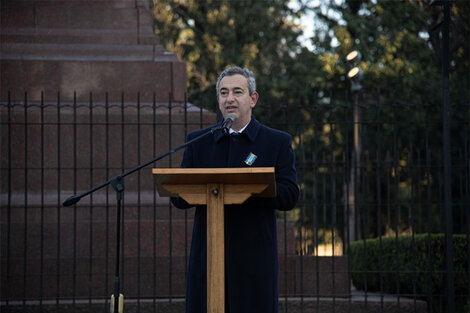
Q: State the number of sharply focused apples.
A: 0